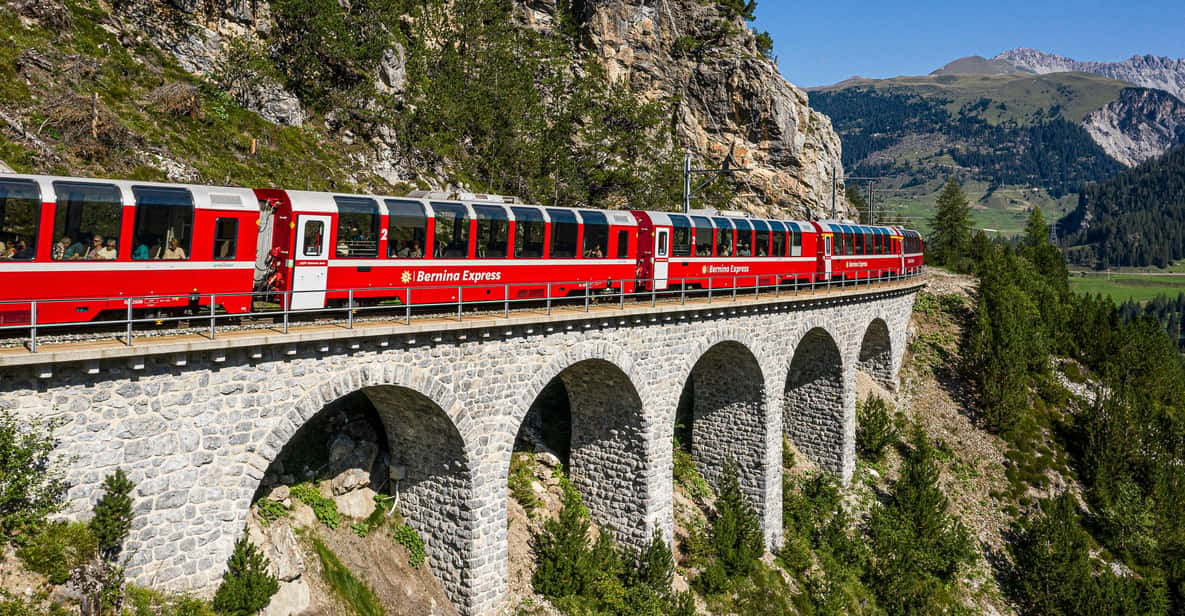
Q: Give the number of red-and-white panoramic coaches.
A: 5